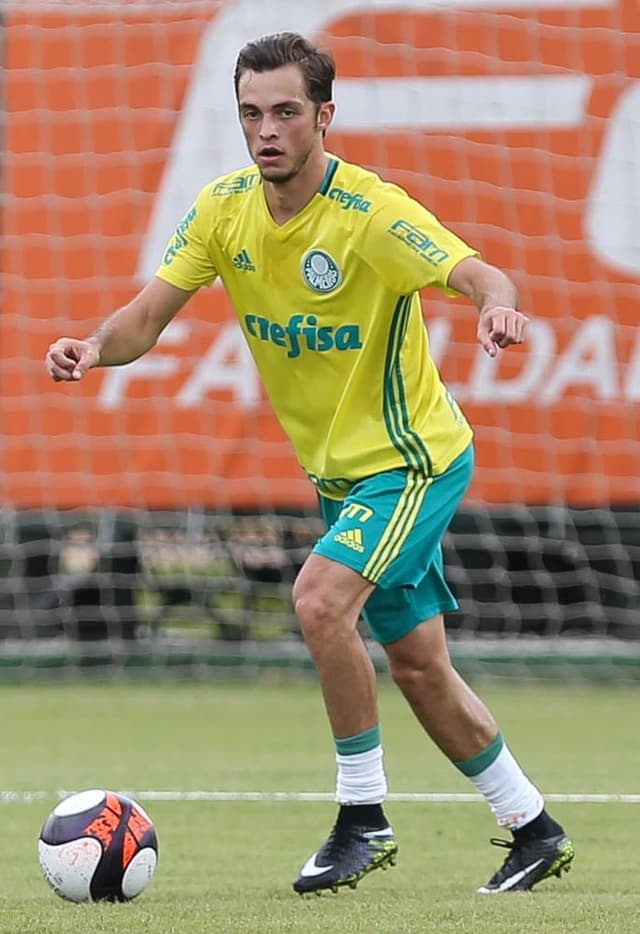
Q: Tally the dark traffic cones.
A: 0